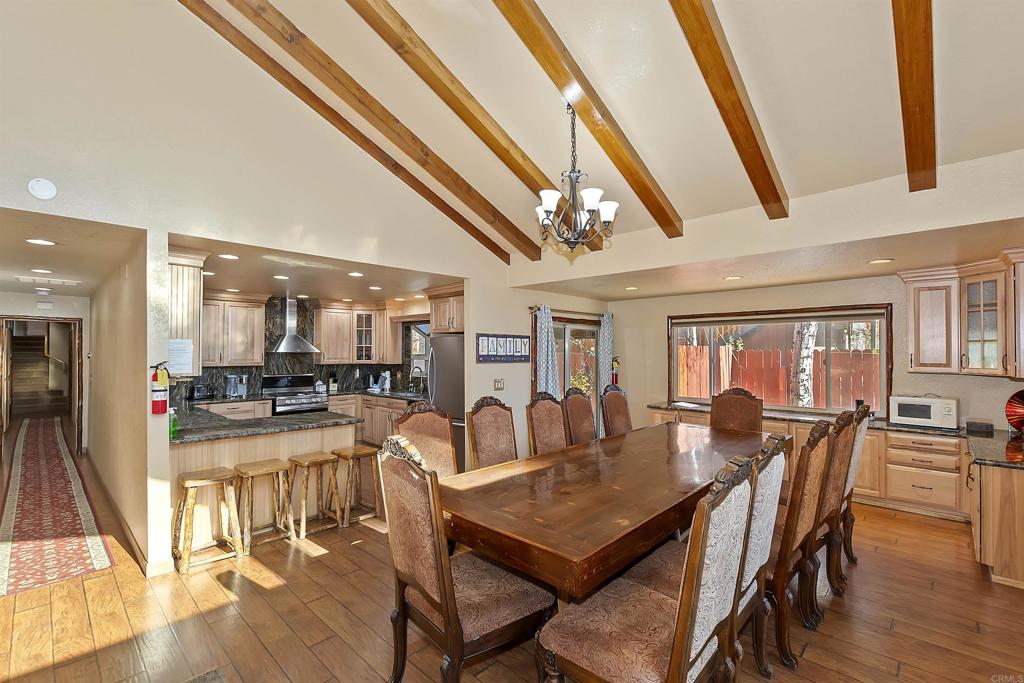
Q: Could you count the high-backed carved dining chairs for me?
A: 12